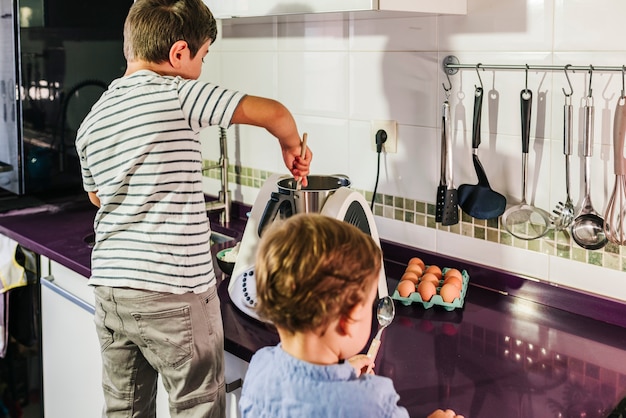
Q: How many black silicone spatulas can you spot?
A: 1